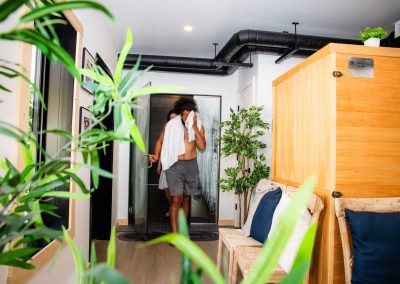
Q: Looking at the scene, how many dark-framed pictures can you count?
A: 2